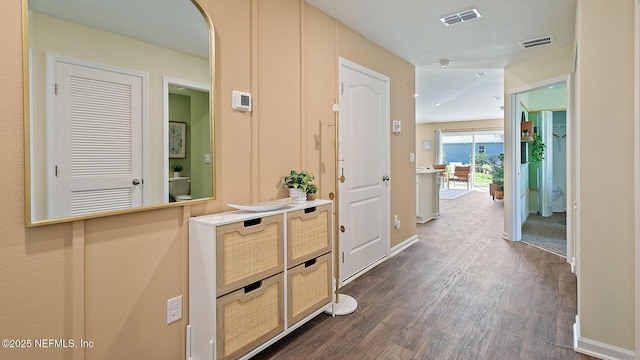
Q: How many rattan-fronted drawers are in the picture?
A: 4